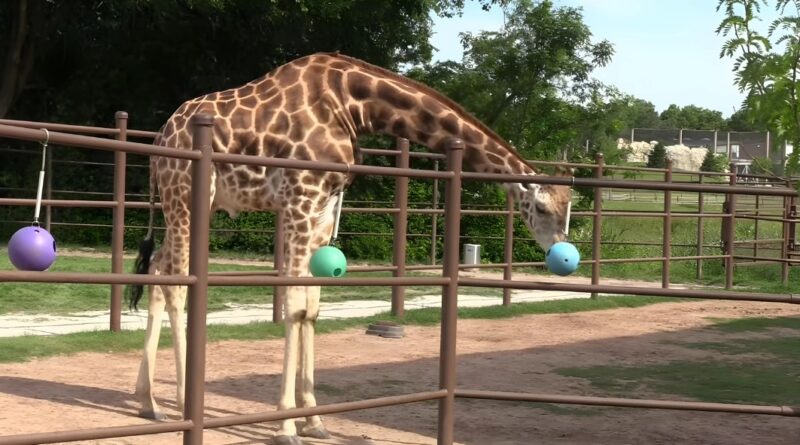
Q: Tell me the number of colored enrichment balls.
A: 3